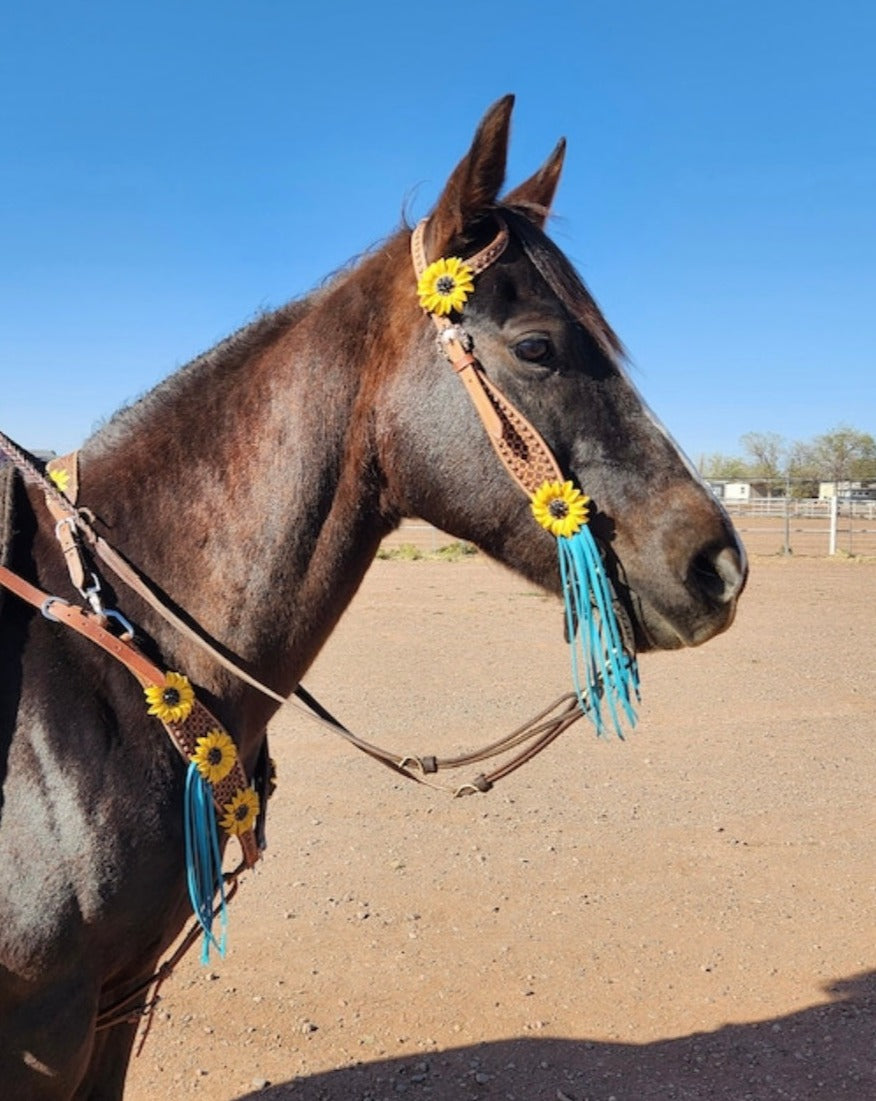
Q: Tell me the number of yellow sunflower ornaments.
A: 6